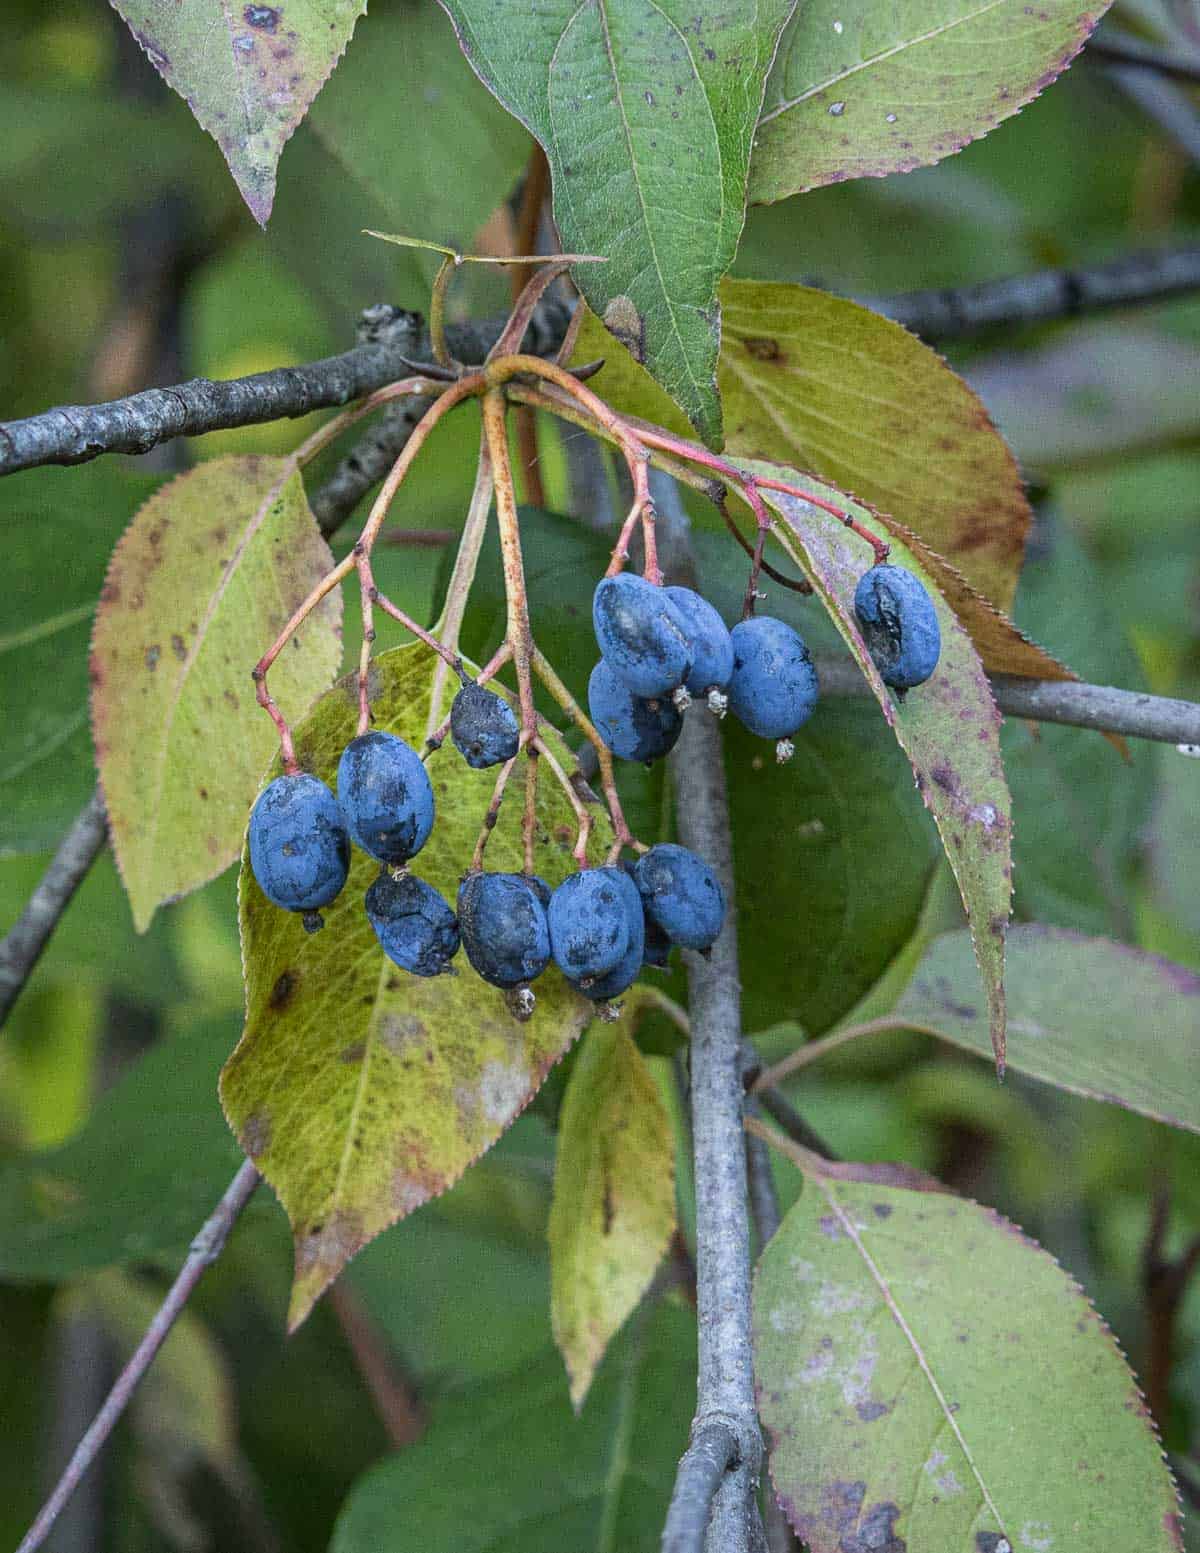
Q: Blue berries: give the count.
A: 15